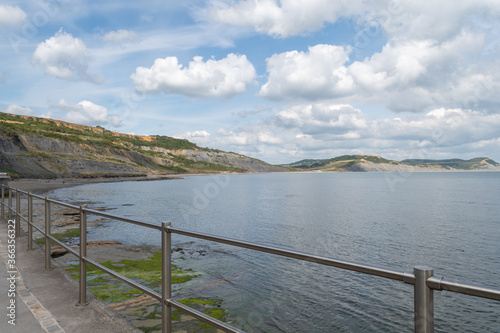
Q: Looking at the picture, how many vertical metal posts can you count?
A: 8